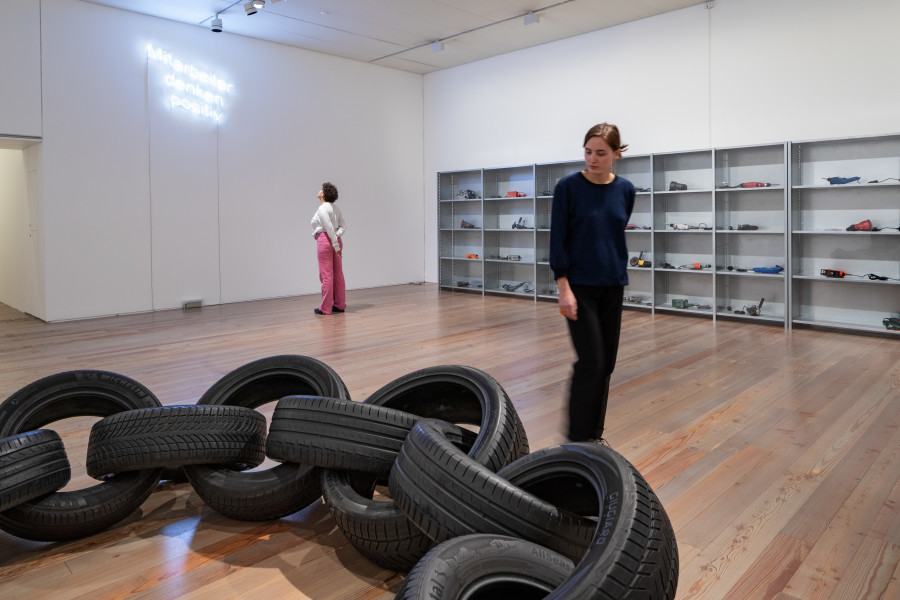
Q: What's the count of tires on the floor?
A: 9